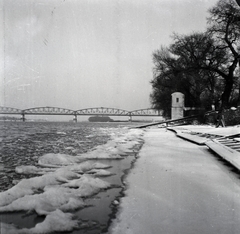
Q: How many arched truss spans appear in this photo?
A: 4